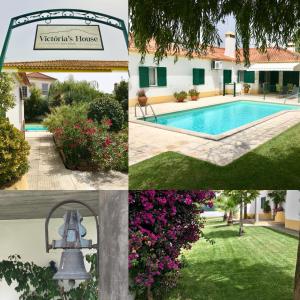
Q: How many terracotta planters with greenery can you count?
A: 4